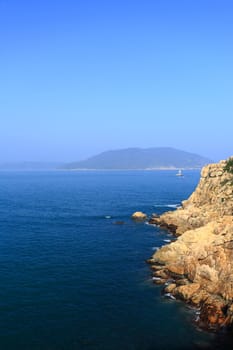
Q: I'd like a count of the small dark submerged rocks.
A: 1